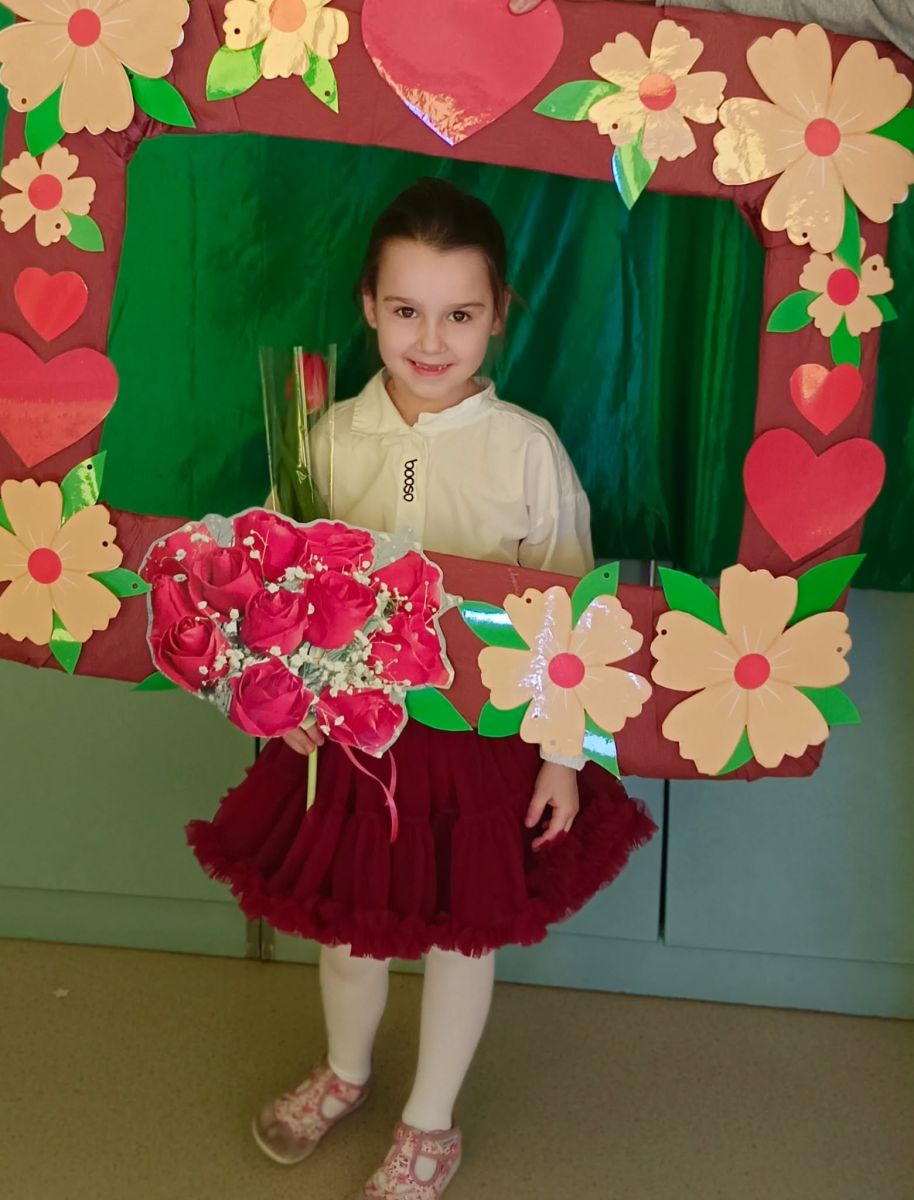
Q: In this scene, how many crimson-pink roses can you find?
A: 12